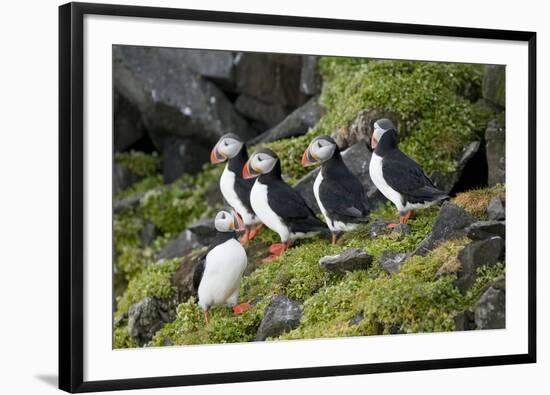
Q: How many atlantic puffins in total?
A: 5